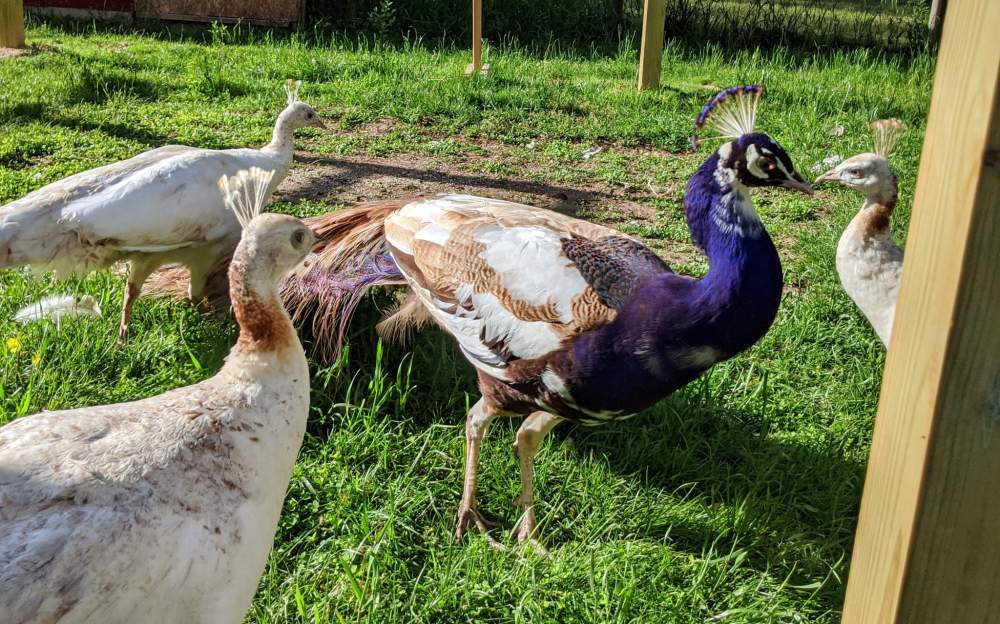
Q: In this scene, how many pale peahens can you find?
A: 3